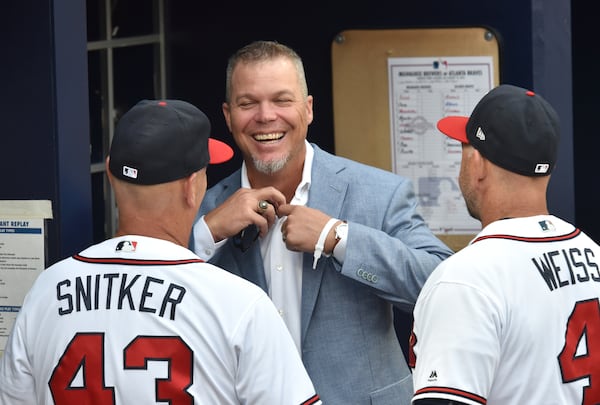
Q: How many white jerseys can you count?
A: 2